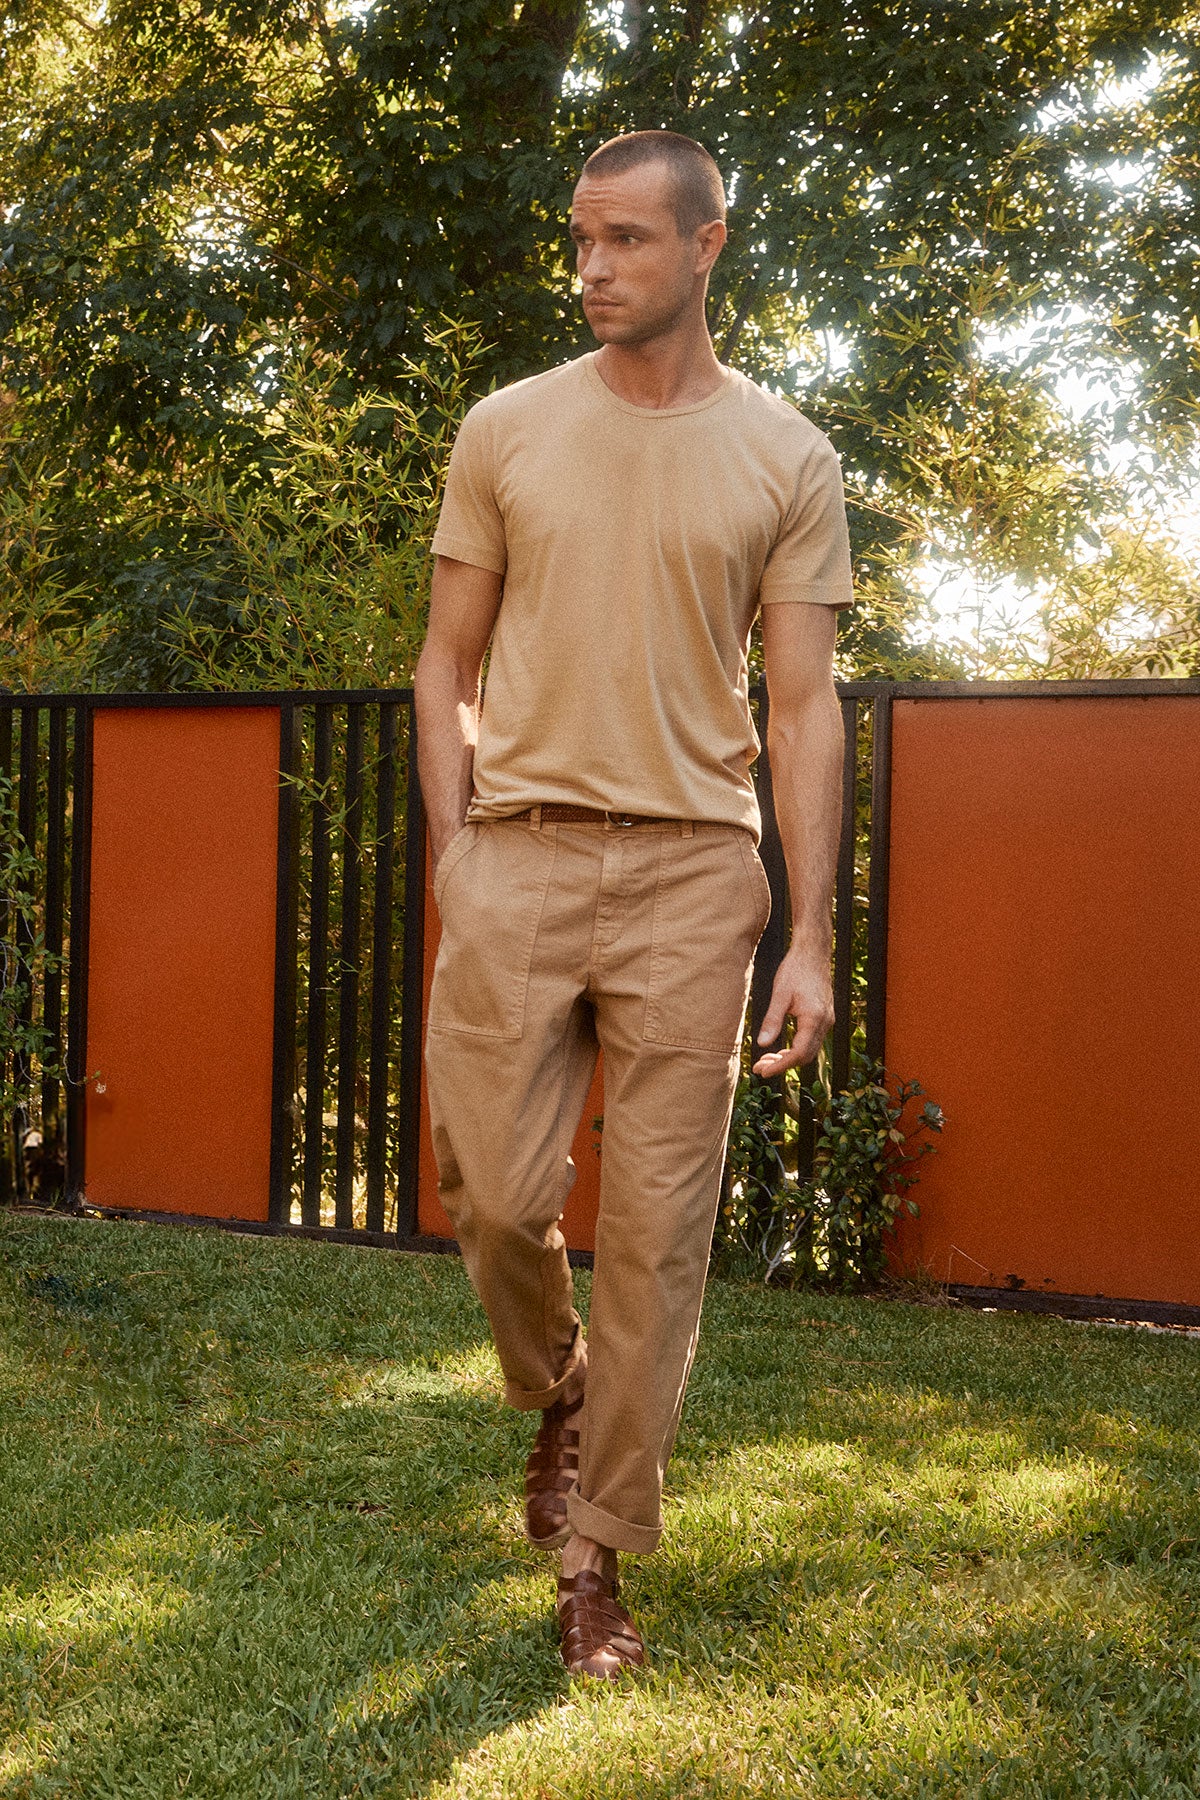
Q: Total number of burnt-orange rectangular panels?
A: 3